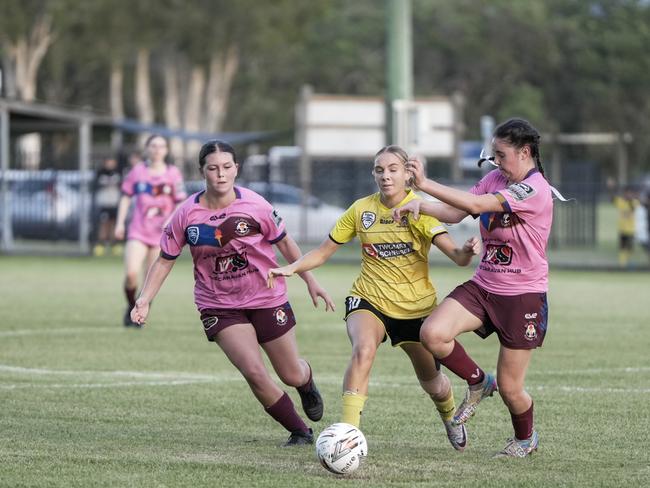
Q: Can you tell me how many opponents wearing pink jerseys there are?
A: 3